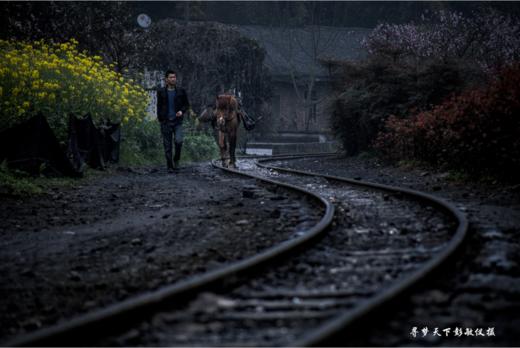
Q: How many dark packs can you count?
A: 2